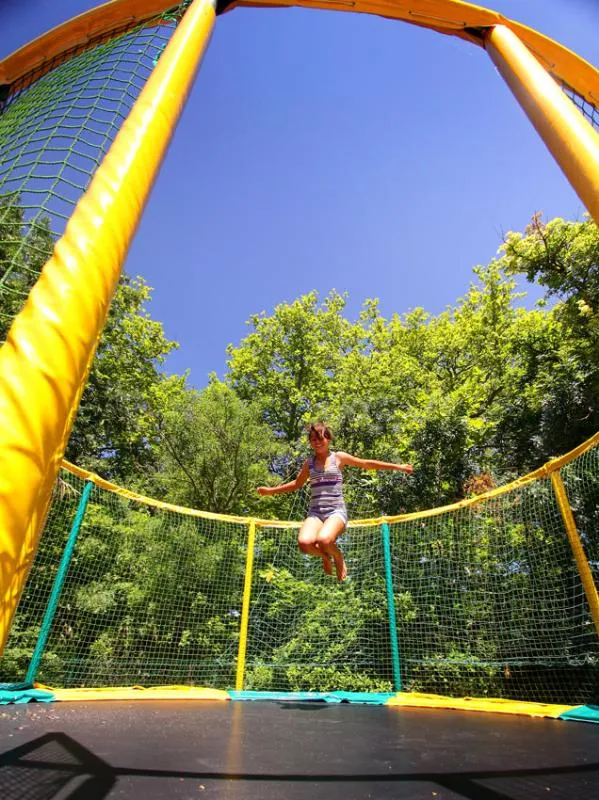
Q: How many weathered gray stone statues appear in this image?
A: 0